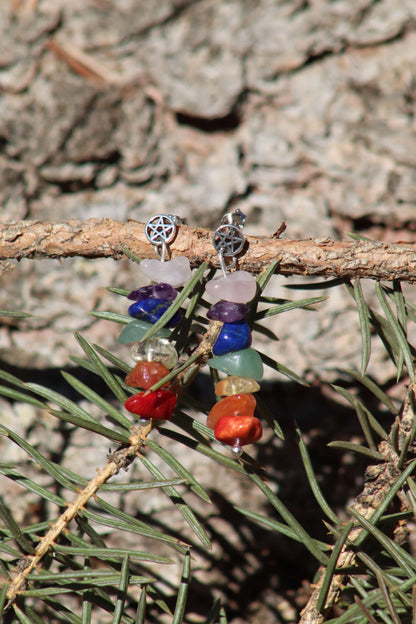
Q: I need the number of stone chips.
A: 14